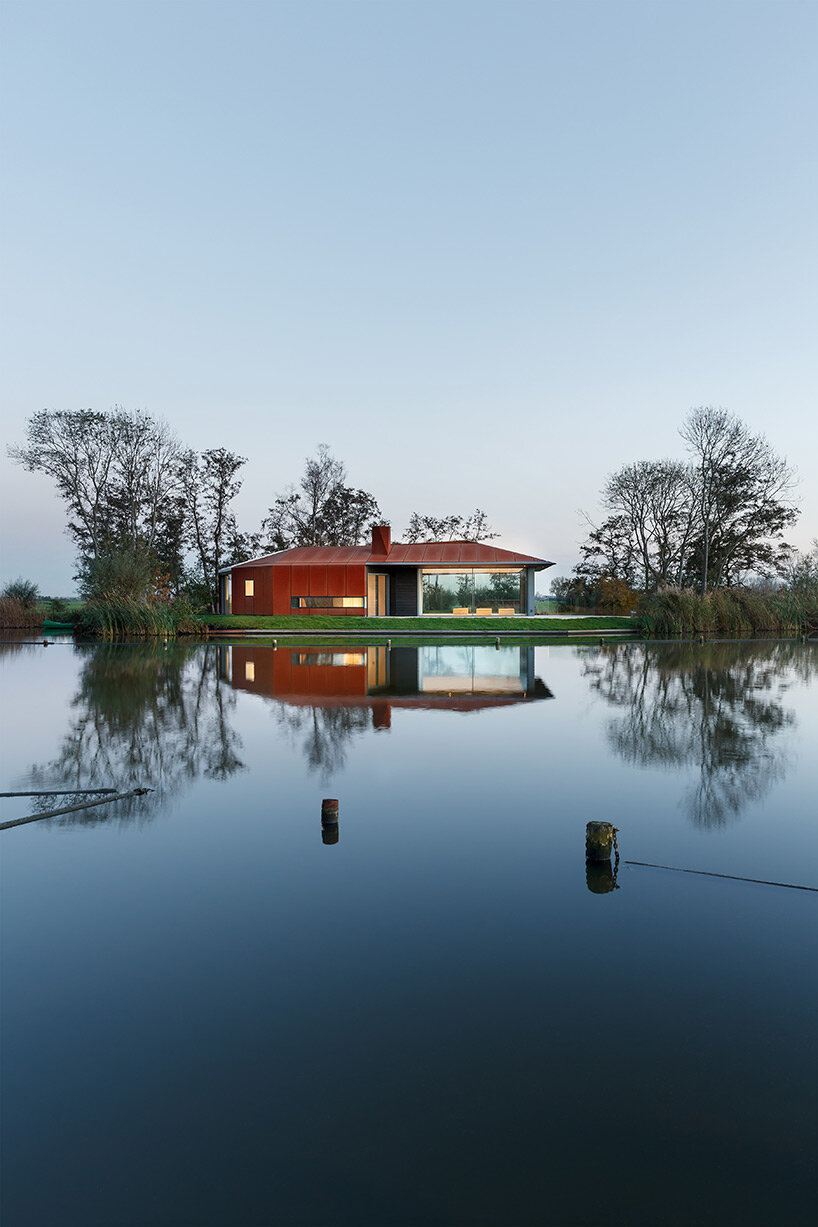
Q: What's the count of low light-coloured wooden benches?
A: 3